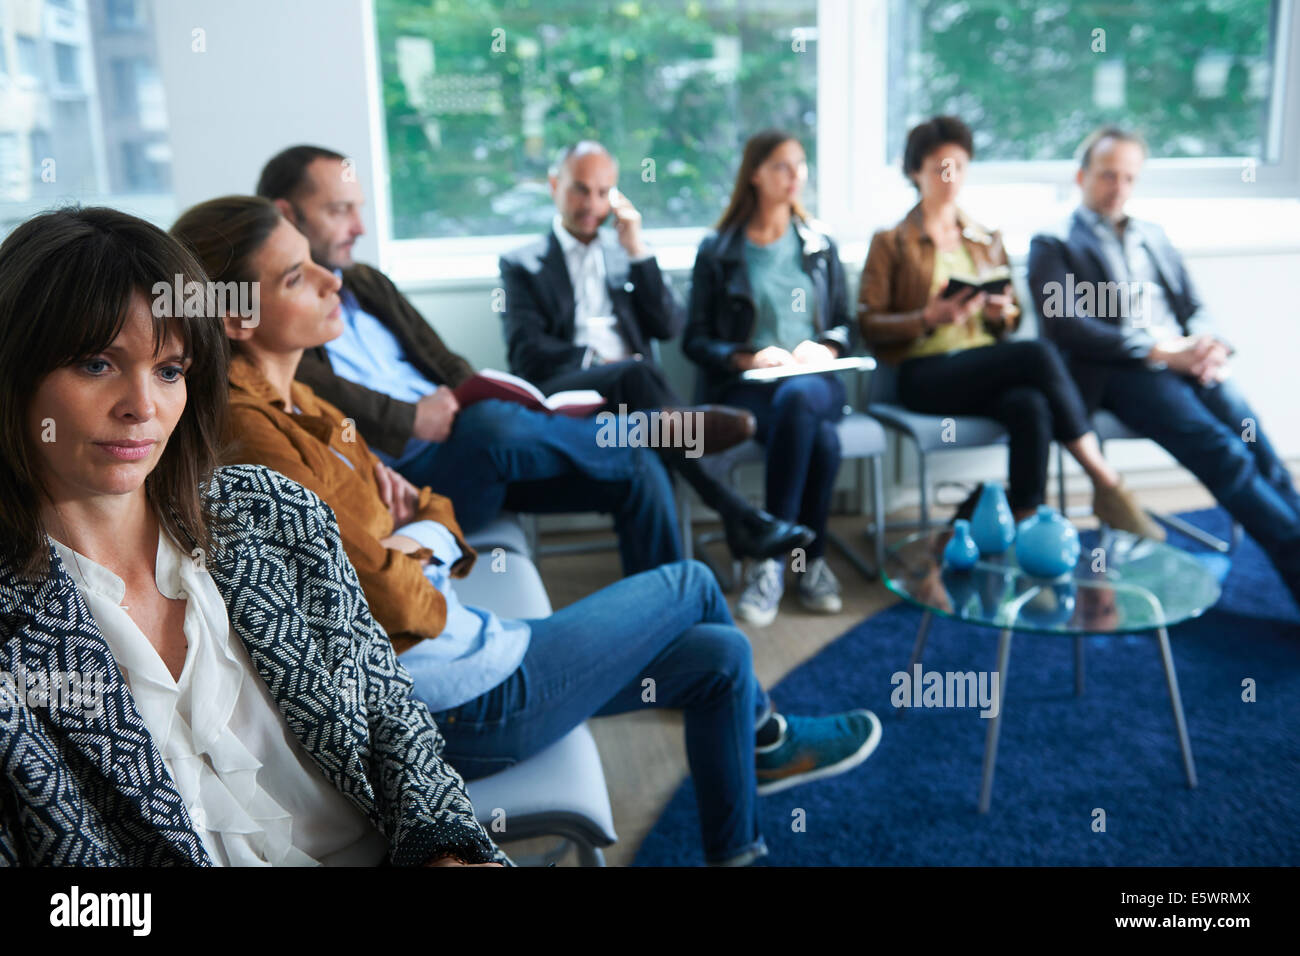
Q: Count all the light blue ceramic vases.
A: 3